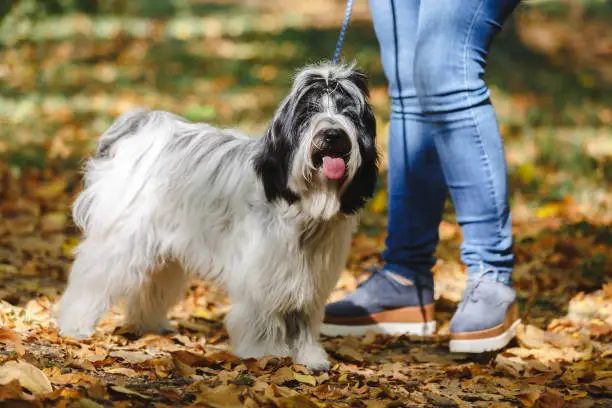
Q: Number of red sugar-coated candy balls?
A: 0